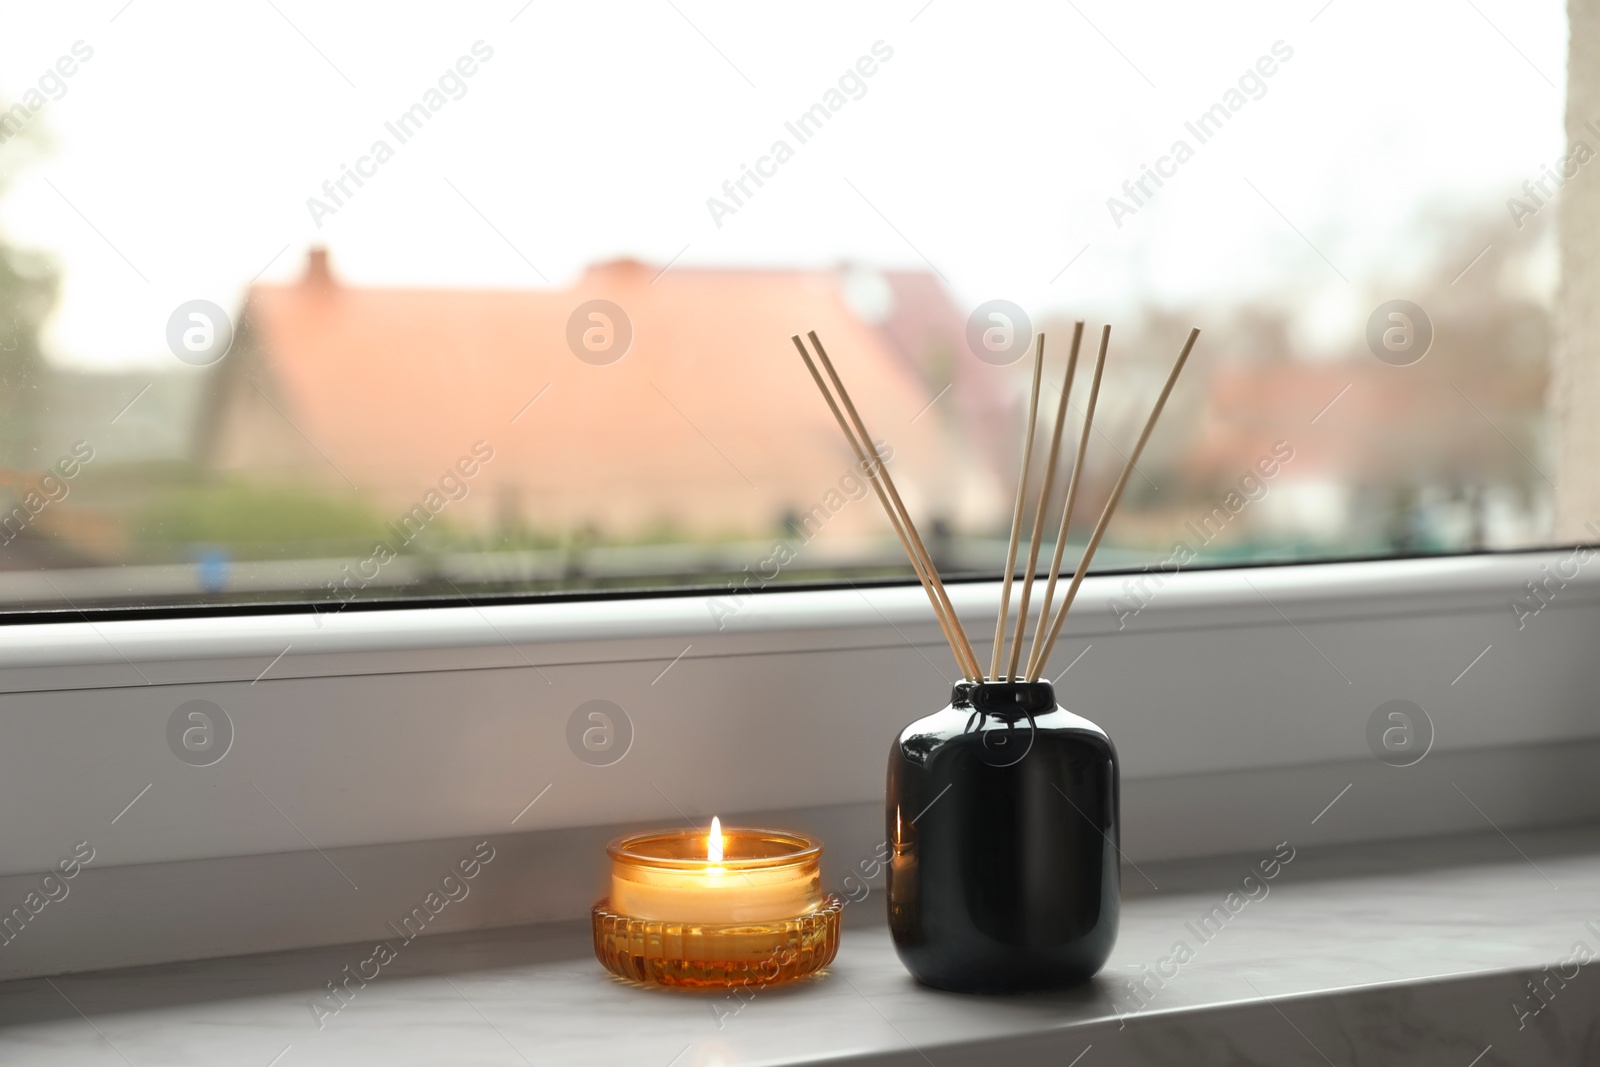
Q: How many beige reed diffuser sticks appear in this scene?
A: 6